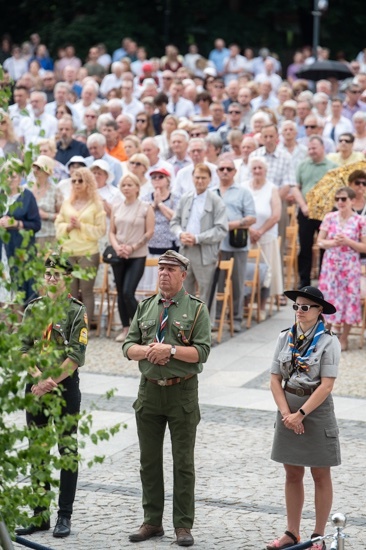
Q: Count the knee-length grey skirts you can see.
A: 1